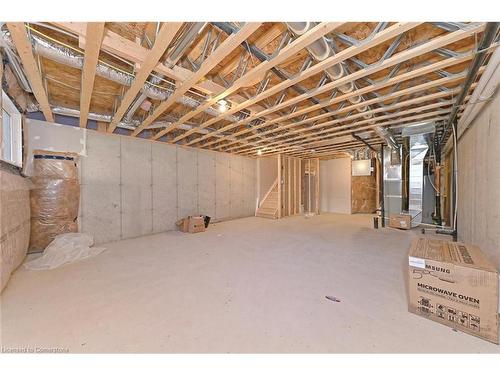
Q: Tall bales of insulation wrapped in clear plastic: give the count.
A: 1